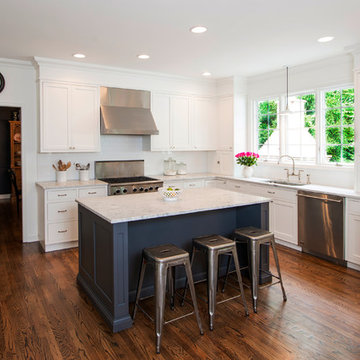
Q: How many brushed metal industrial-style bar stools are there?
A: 3